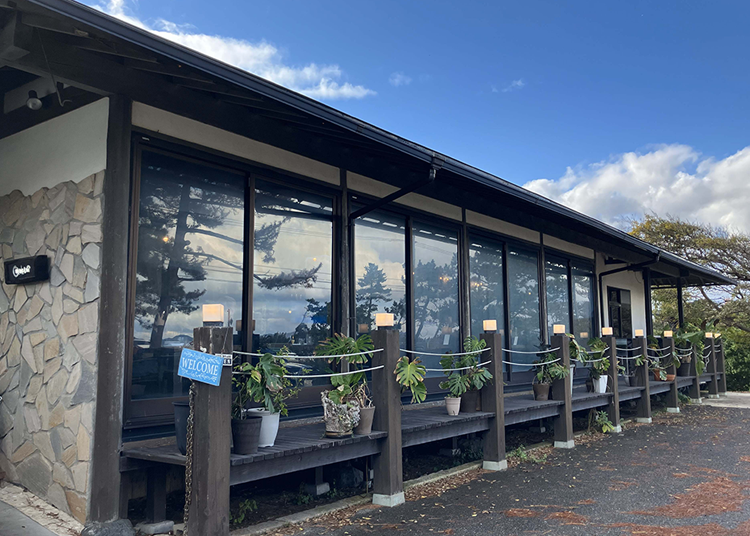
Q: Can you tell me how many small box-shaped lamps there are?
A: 9